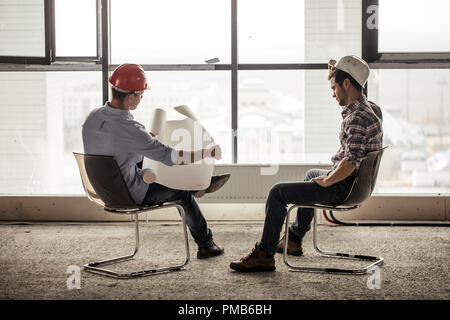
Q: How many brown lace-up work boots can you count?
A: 2